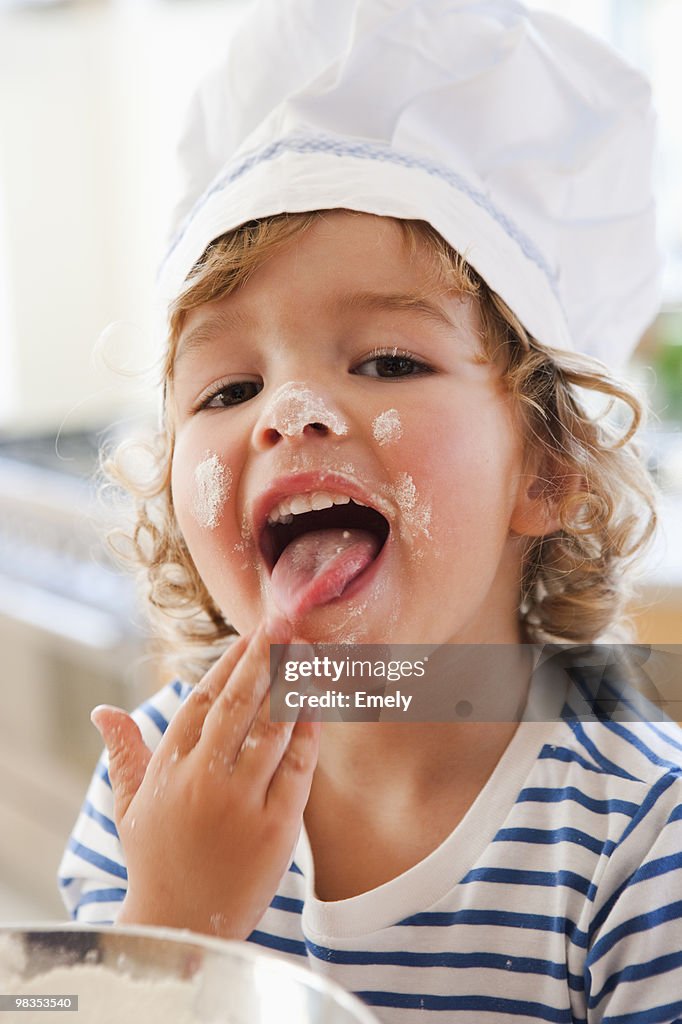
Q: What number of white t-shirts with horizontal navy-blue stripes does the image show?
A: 1